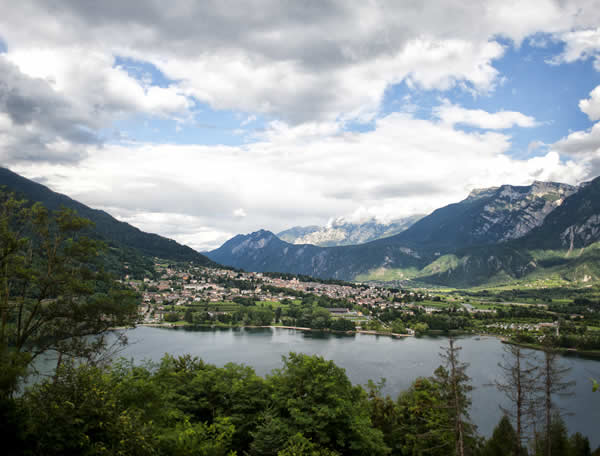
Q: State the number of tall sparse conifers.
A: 3